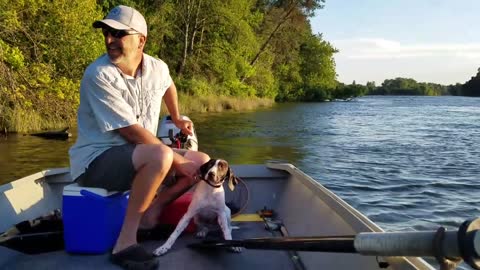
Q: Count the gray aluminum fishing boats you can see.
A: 1